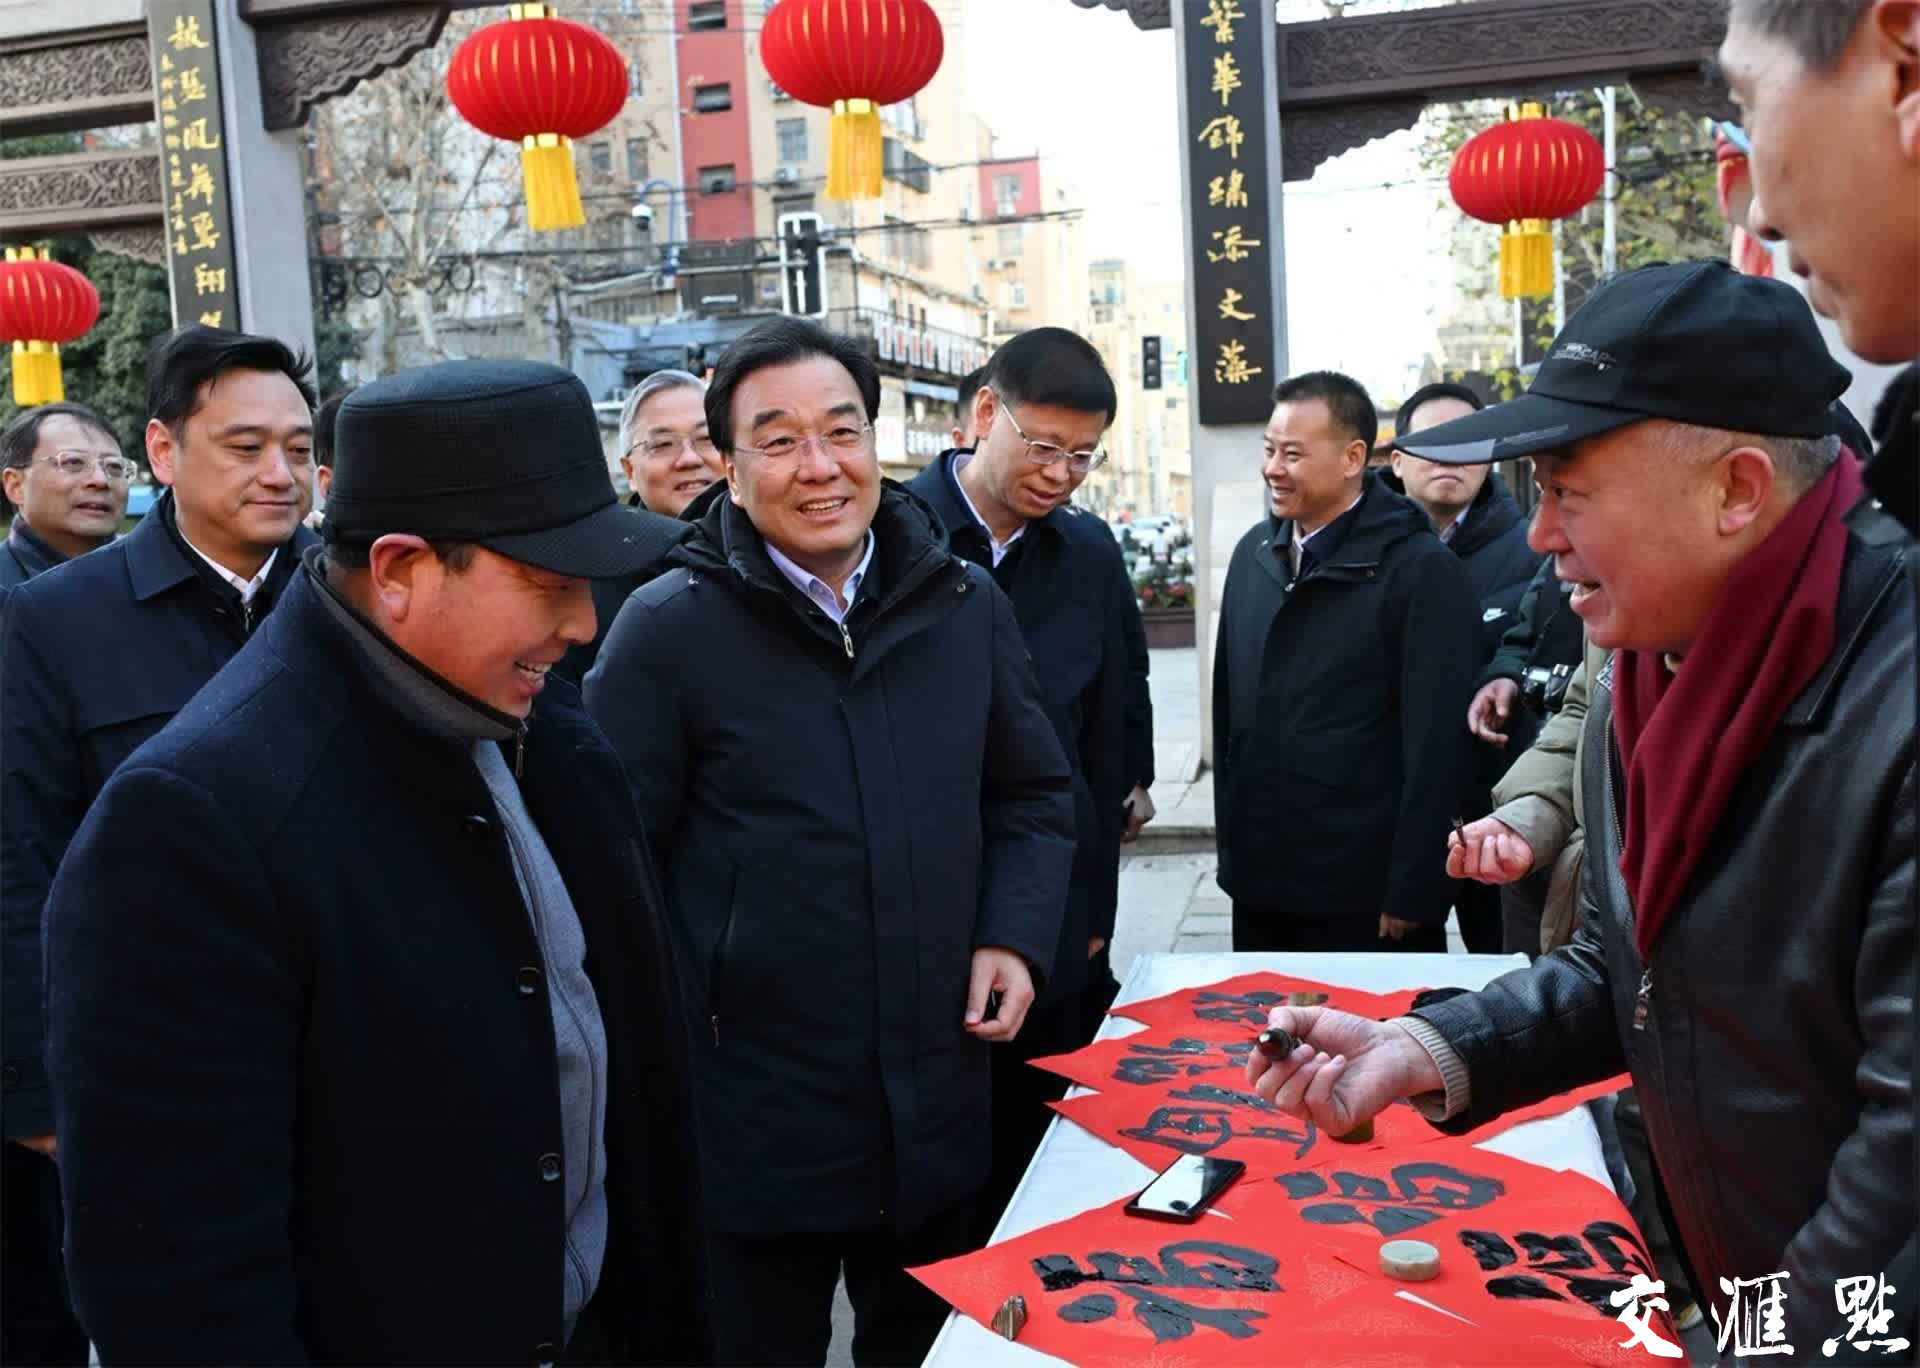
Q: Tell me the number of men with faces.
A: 10